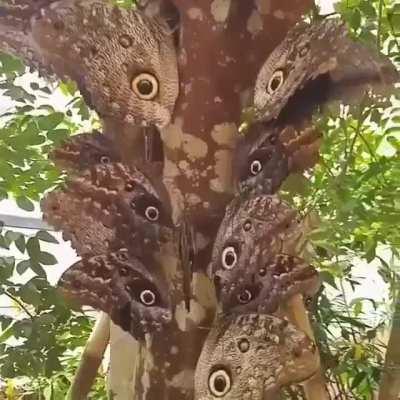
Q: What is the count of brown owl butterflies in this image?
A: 9